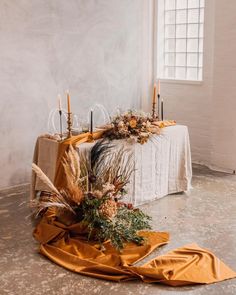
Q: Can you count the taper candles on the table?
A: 6